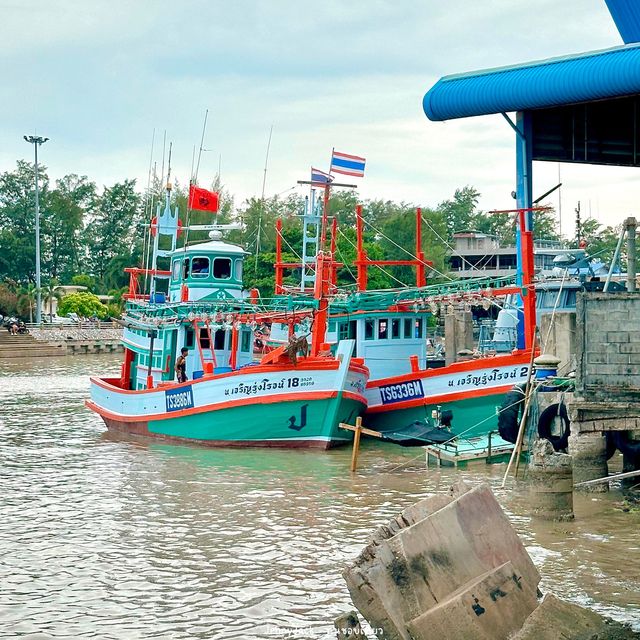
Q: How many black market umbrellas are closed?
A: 0